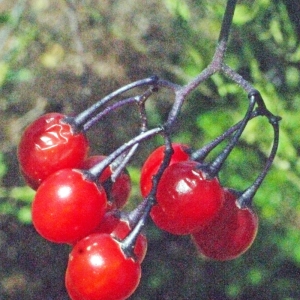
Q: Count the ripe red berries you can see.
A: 8